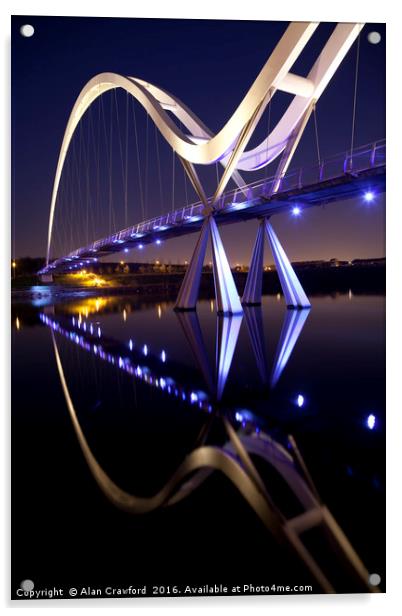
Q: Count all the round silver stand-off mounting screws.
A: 4